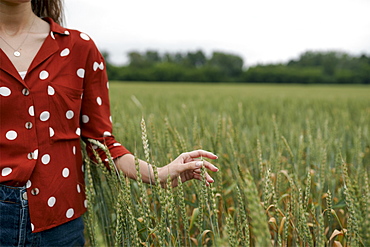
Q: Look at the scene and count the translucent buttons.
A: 4